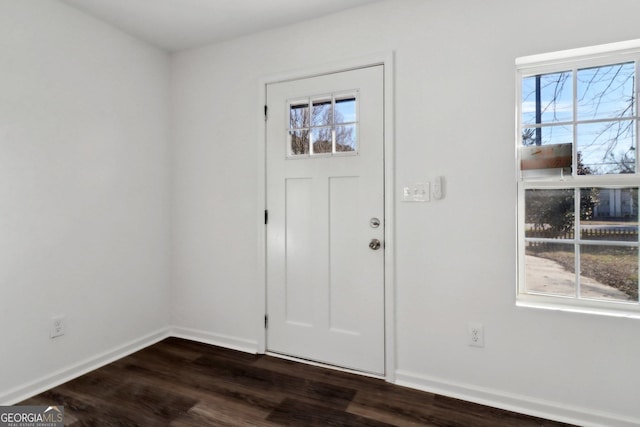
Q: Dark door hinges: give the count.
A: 3